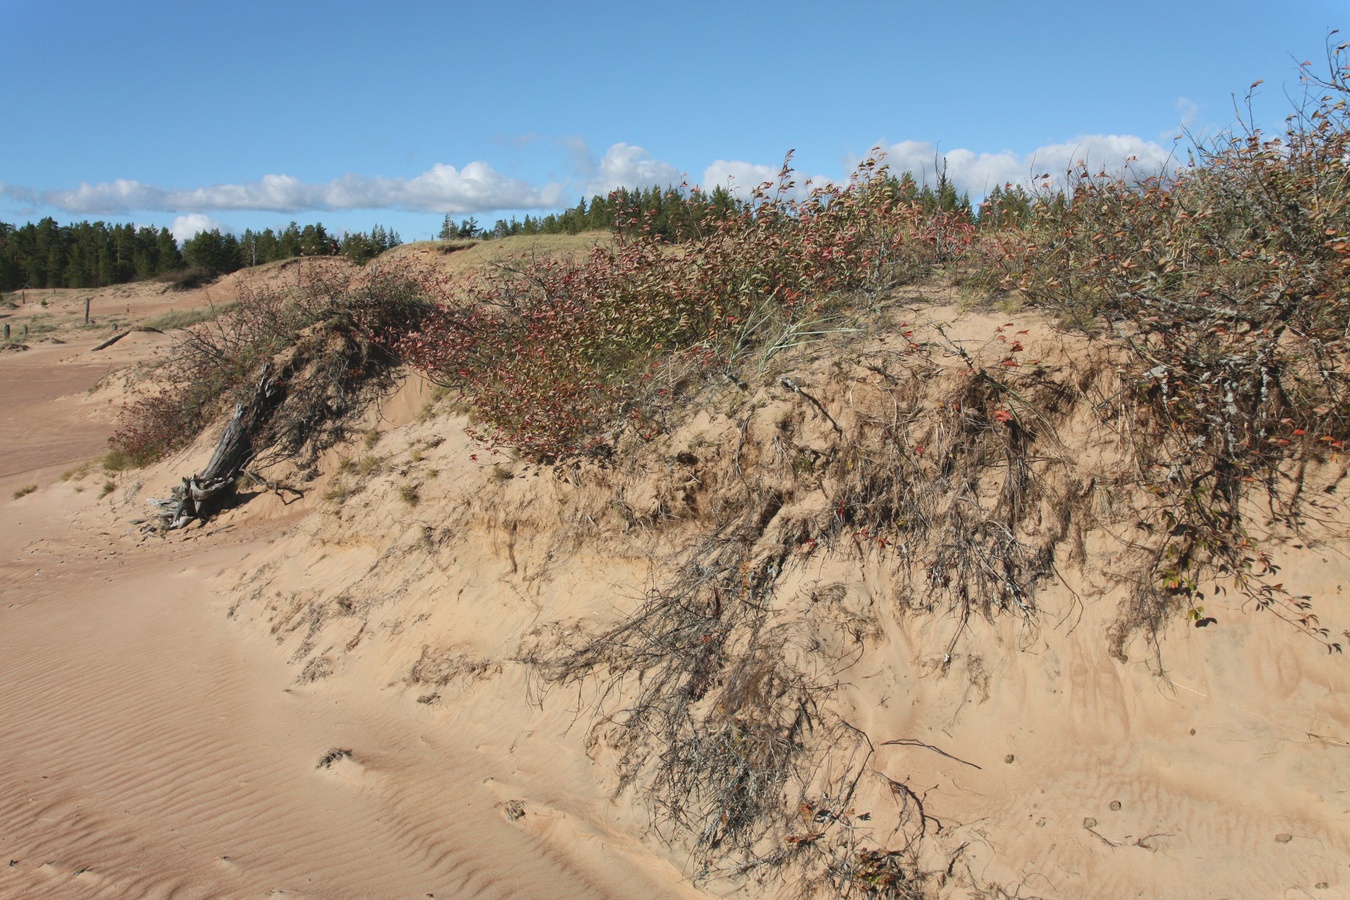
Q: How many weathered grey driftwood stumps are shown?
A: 1